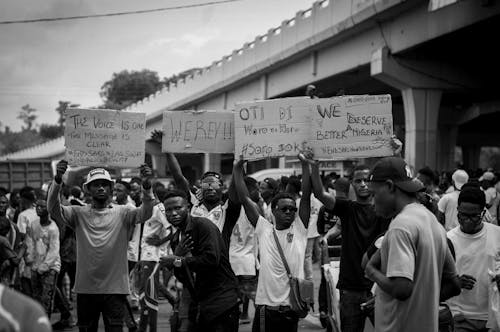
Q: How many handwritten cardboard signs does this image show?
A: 4